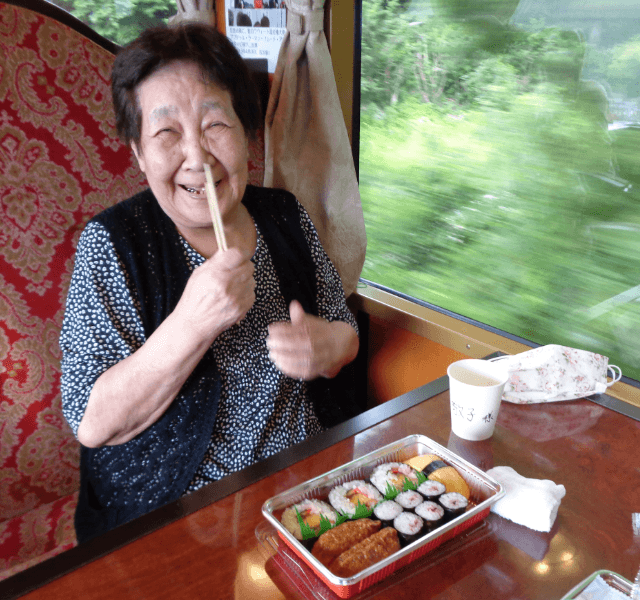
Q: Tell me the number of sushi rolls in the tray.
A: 9